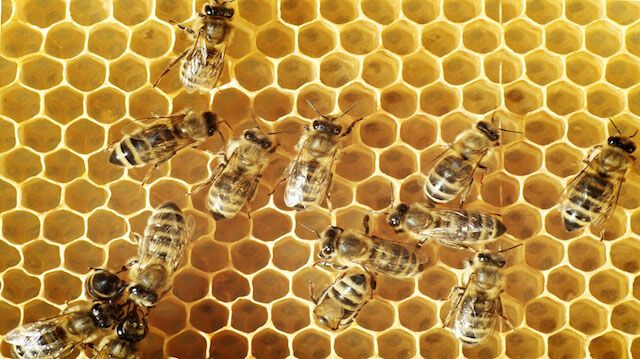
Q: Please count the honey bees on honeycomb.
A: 14